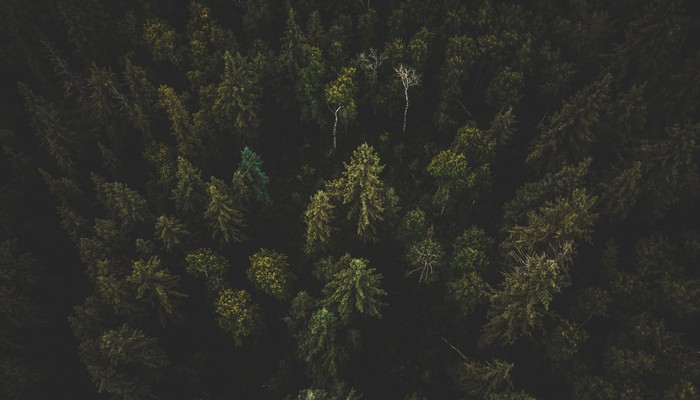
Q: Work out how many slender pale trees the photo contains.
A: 2